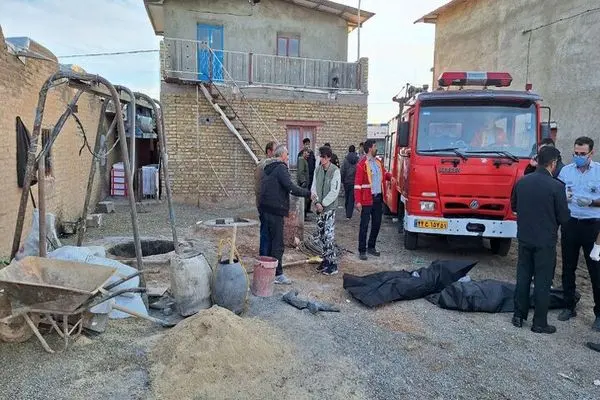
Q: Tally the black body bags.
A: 2